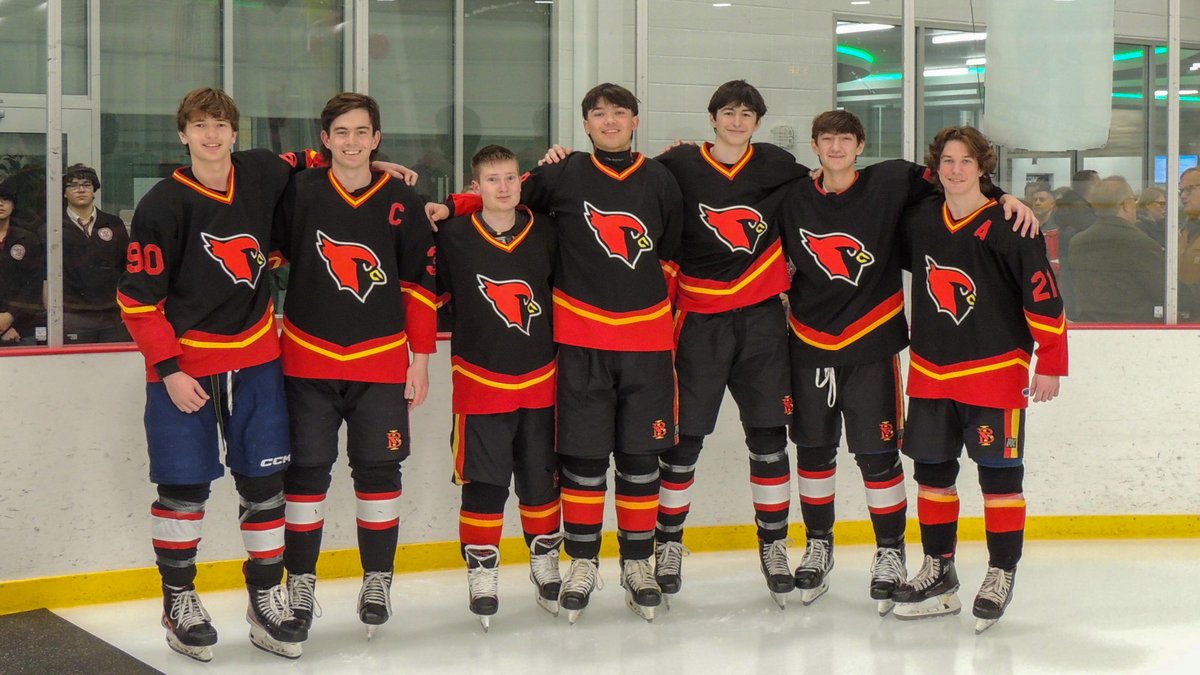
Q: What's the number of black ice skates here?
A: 14